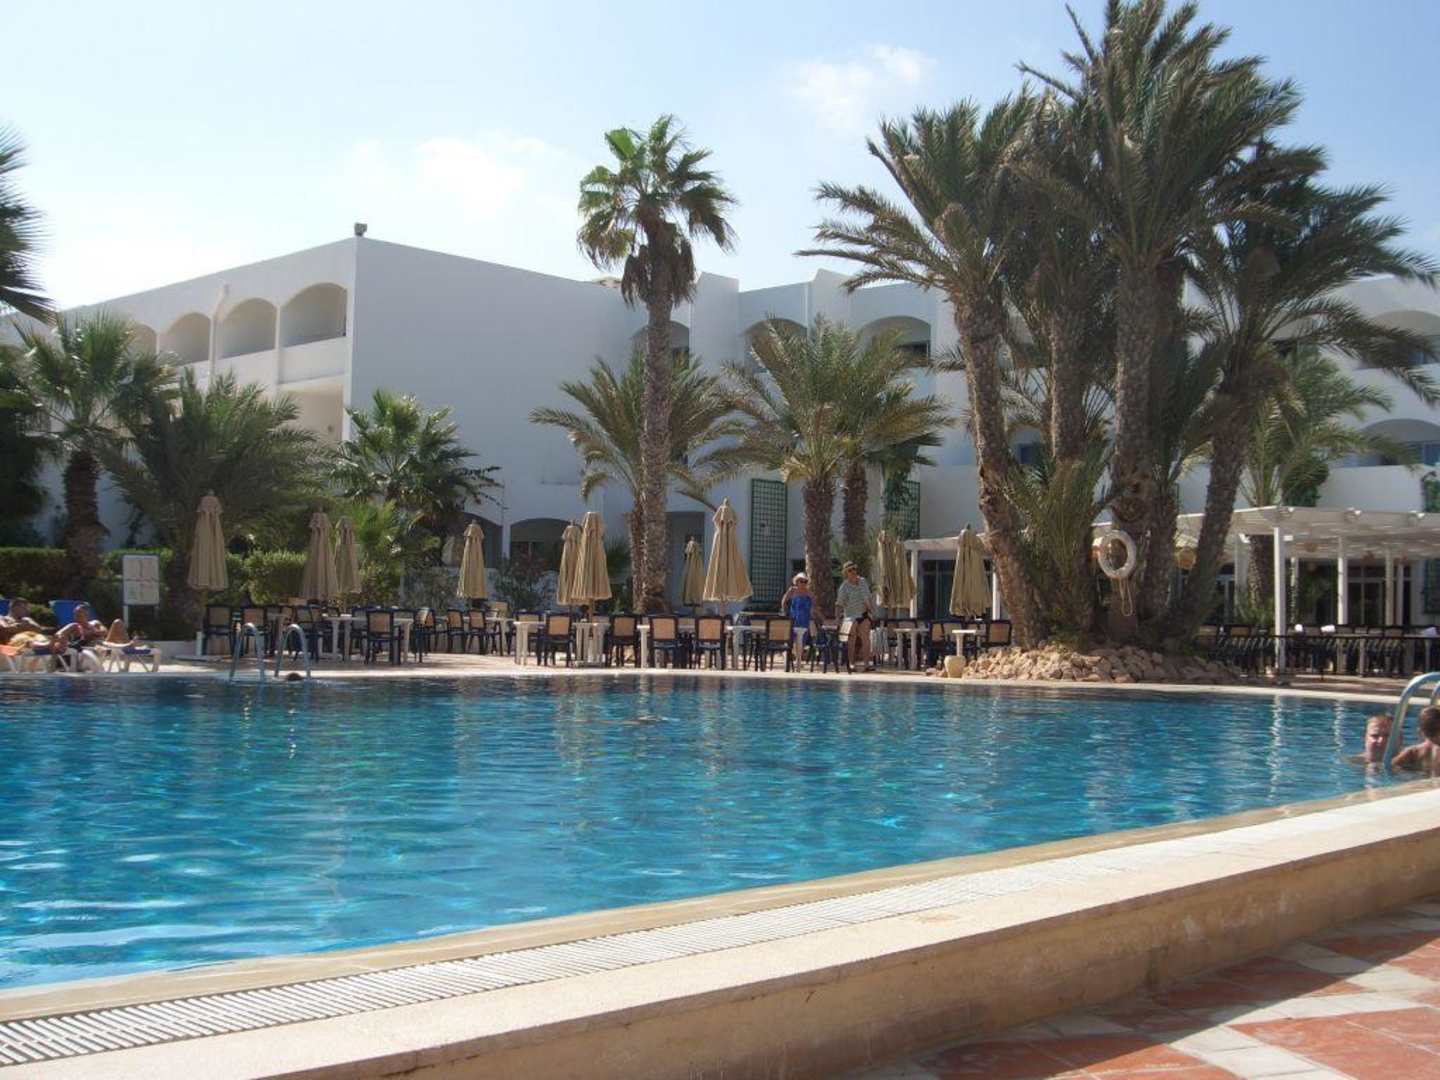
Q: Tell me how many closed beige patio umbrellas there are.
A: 11